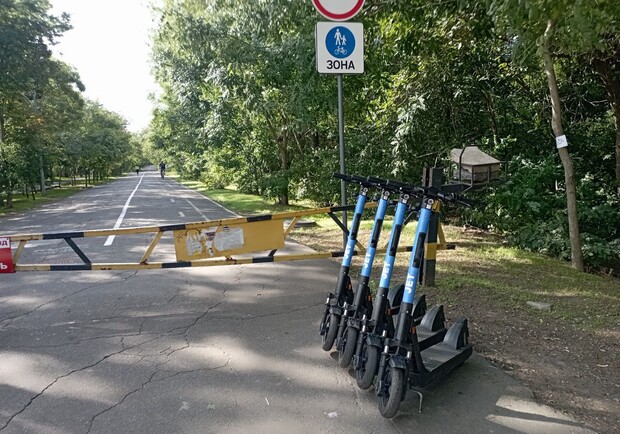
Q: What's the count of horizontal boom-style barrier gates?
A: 1